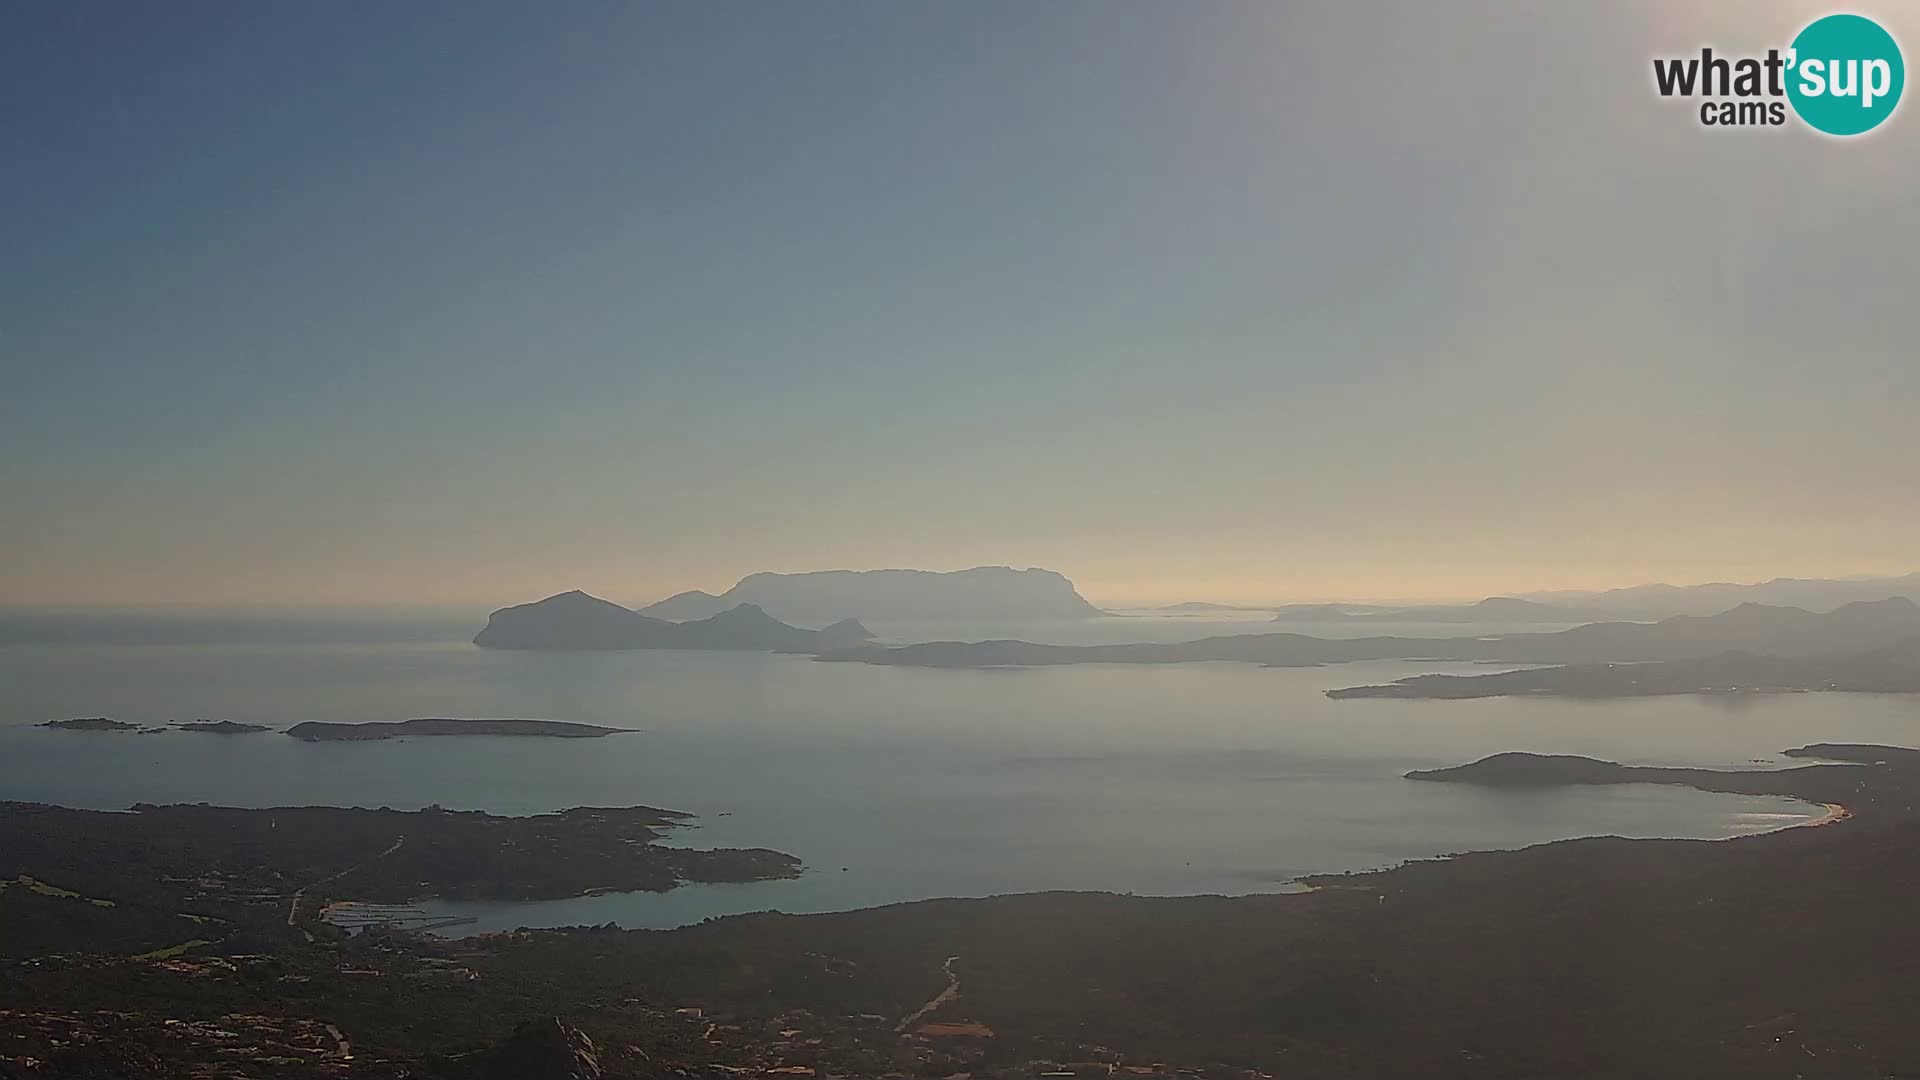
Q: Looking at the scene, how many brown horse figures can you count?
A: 0